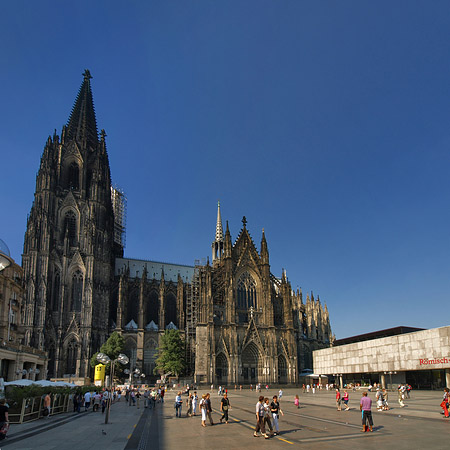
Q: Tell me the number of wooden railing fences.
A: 1